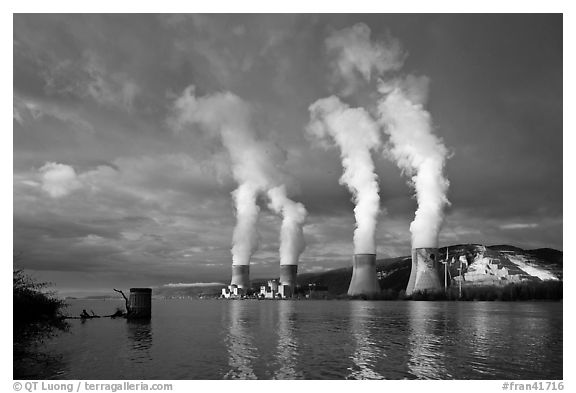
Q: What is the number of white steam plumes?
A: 4